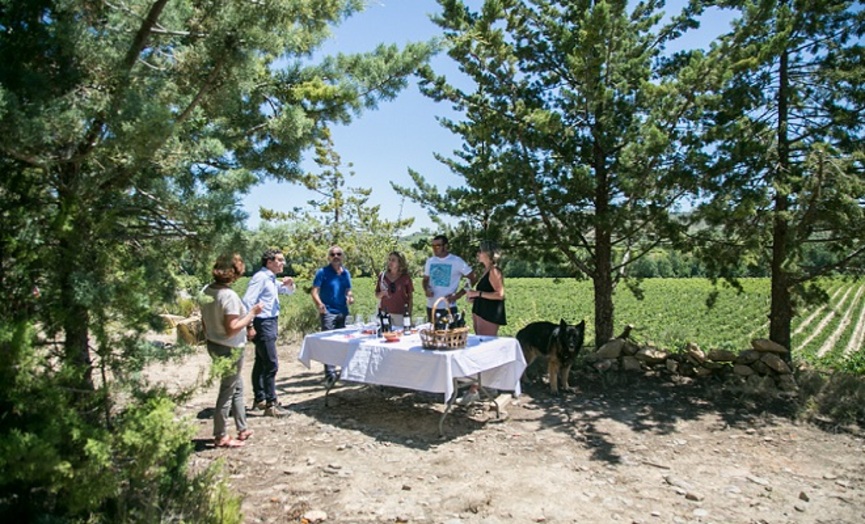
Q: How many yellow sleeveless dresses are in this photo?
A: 0